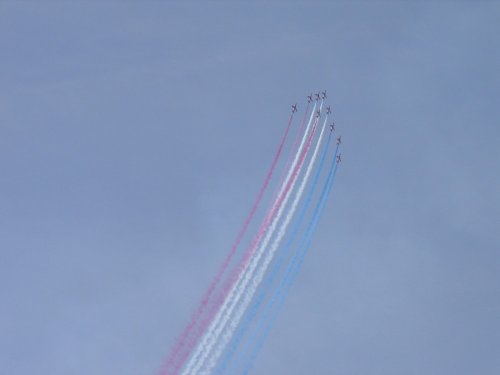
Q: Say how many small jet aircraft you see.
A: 9